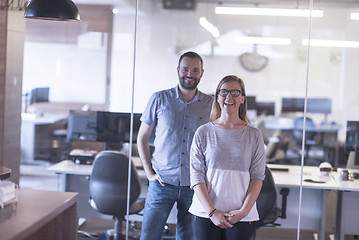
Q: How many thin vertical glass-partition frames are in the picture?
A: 2